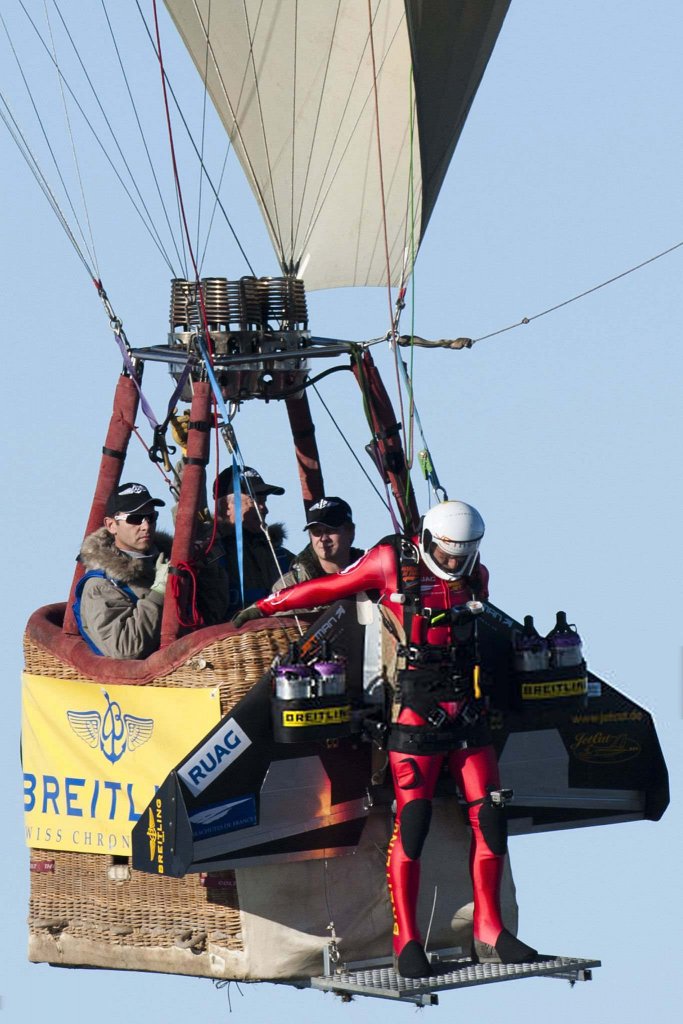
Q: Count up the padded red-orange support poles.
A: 4